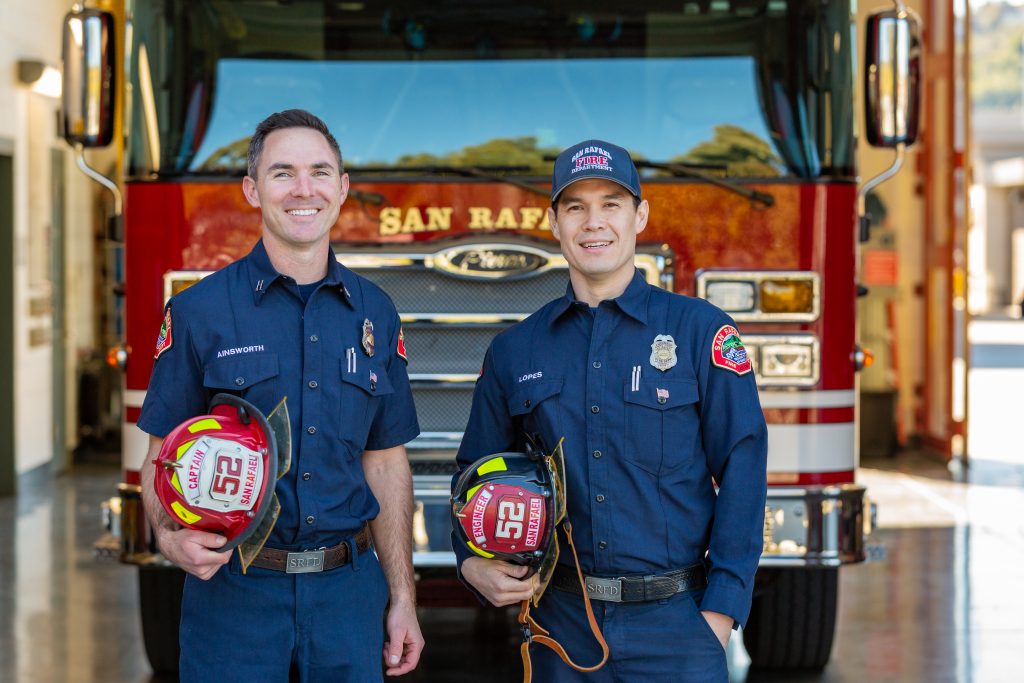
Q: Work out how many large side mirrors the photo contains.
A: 2